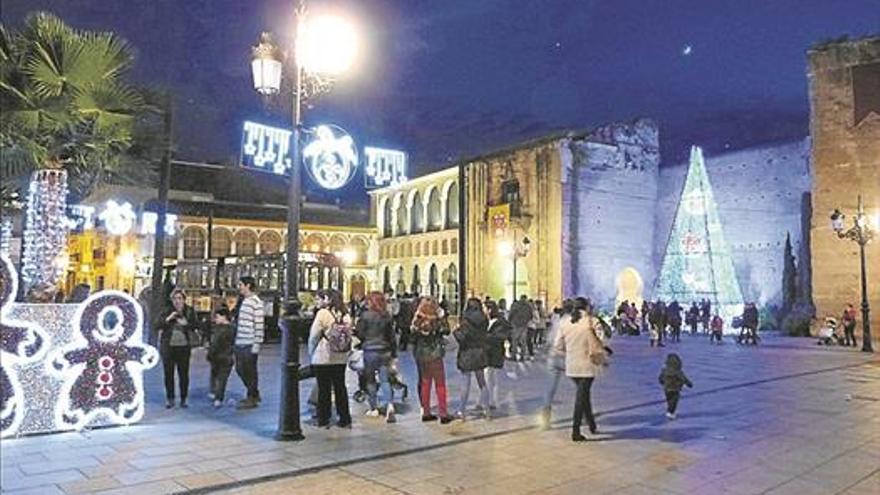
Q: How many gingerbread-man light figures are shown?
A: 2